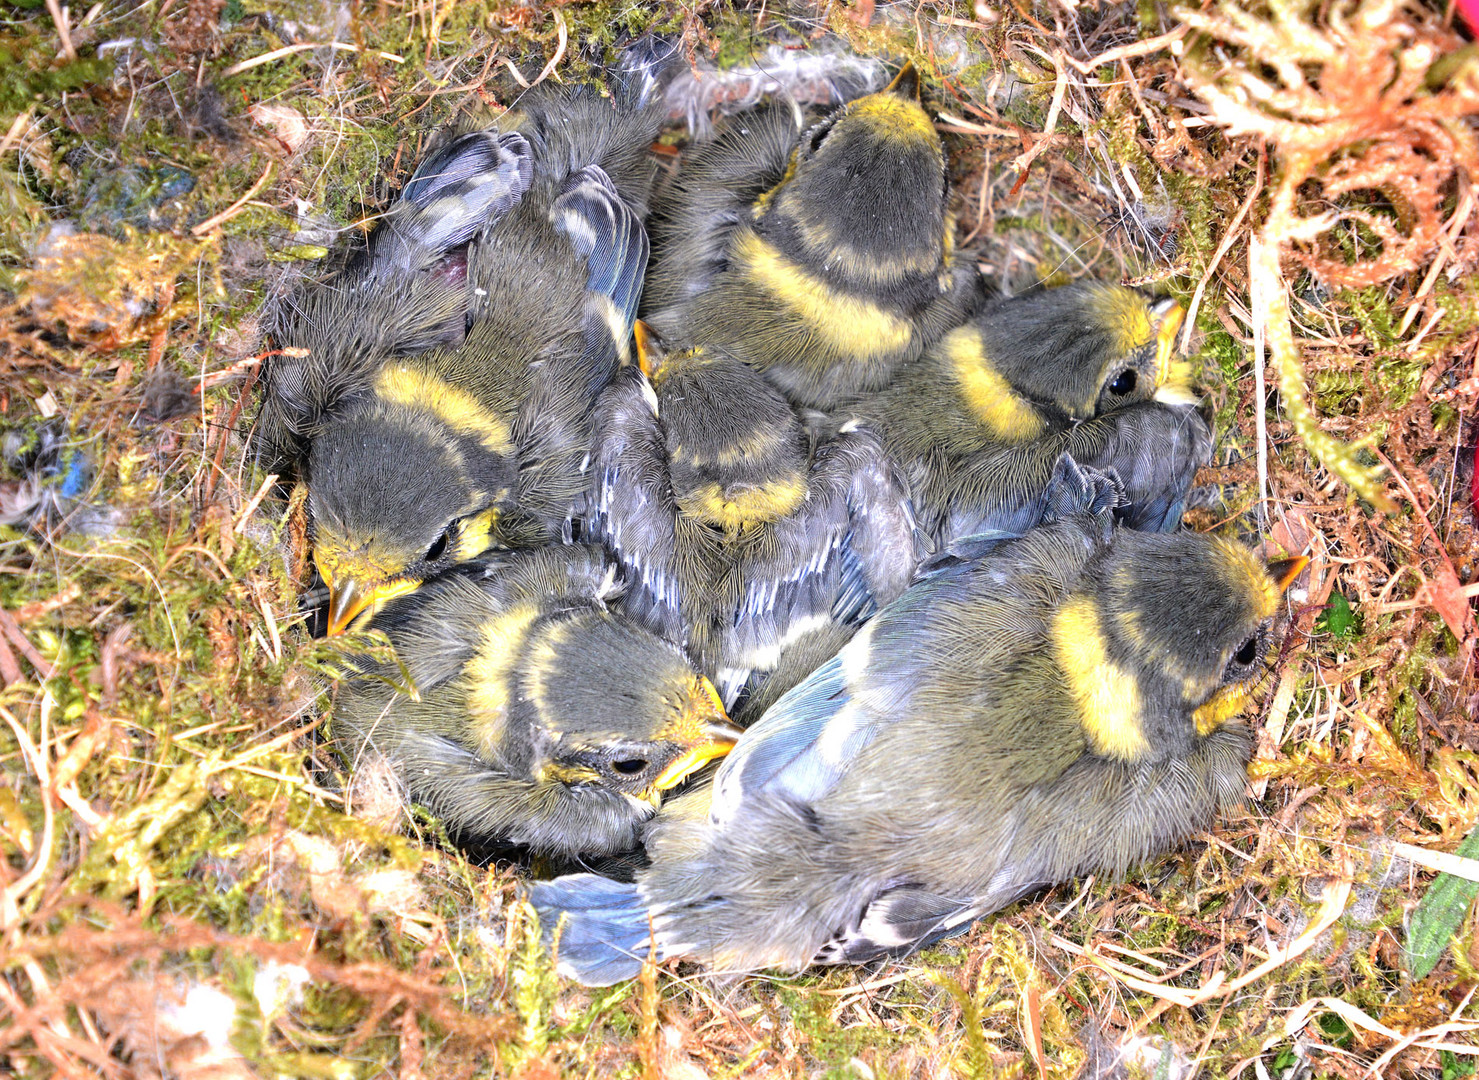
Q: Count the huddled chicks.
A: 6